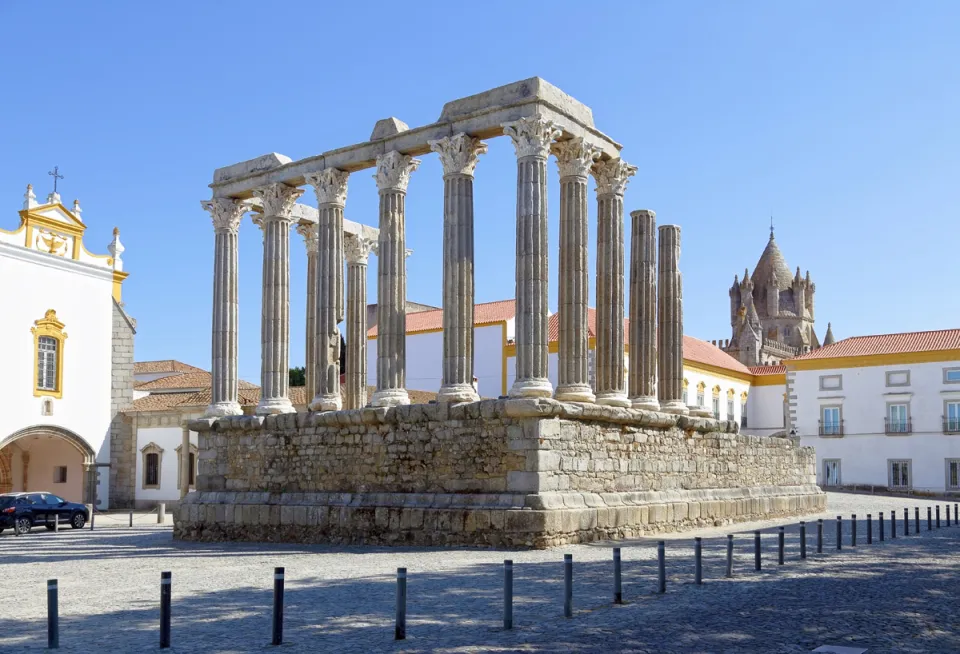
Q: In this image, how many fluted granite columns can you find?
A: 12